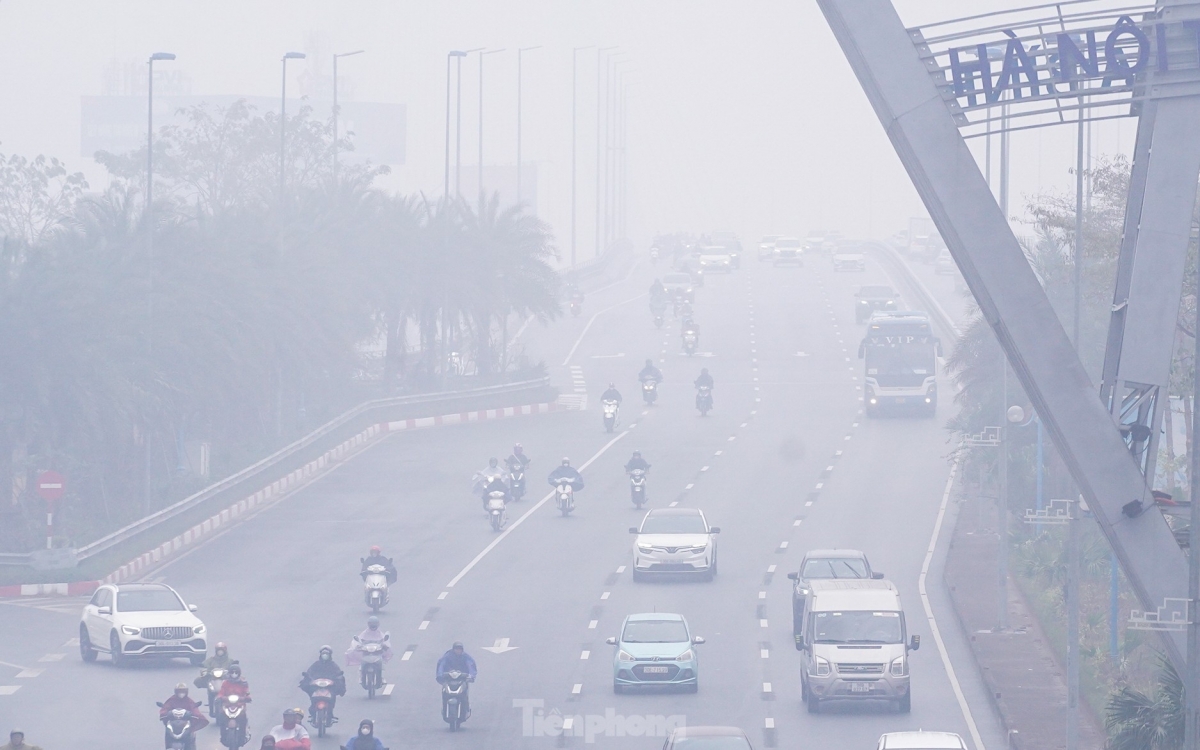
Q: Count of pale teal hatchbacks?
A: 1